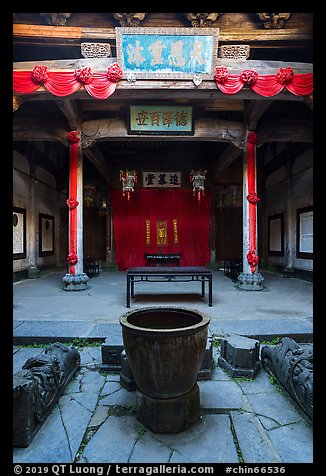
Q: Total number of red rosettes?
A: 12